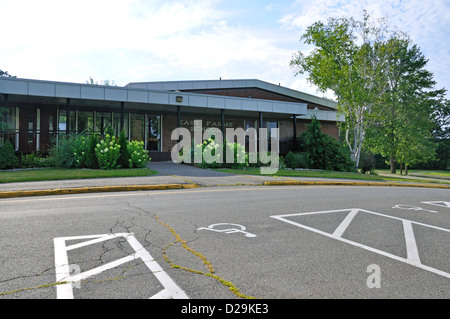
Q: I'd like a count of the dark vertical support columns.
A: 7